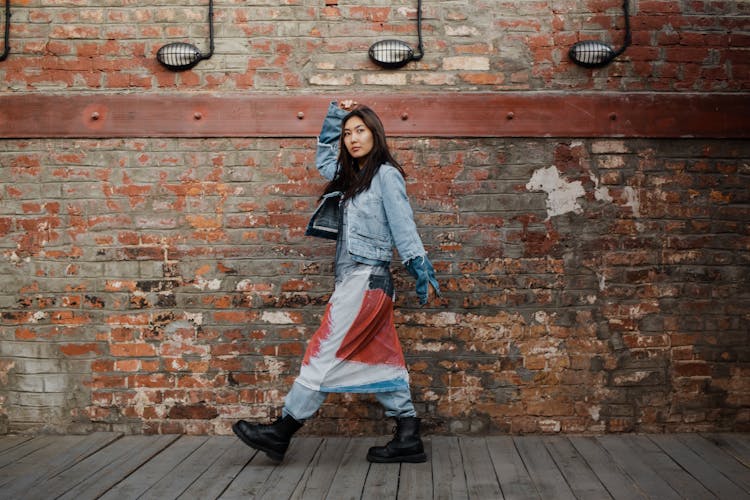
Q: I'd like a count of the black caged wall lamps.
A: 3